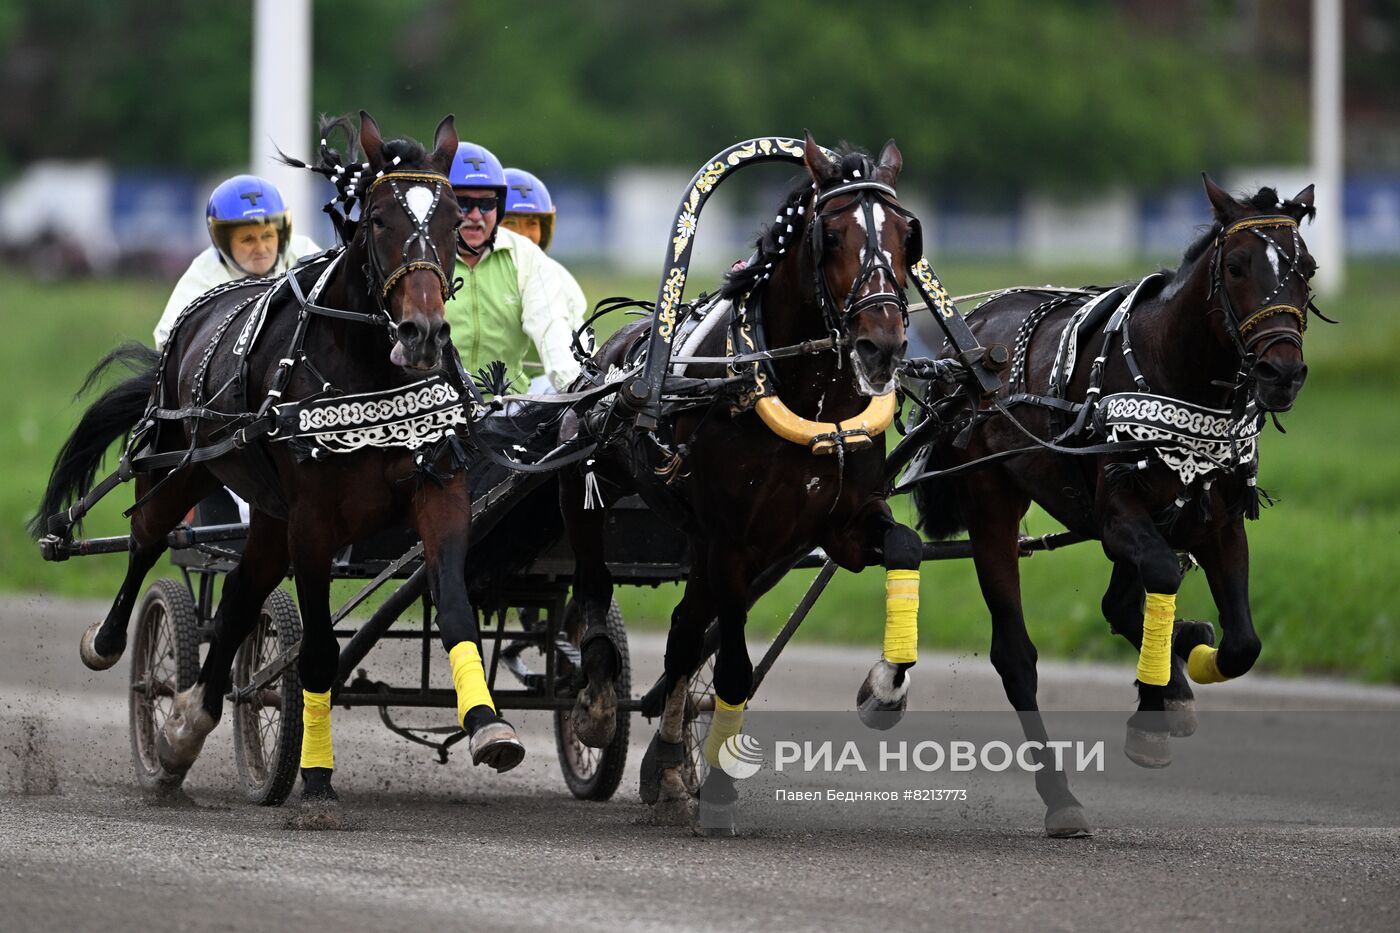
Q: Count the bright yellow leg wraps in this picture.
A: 6